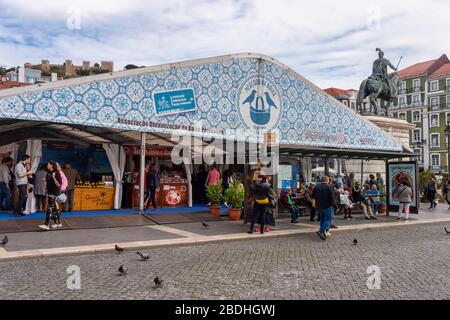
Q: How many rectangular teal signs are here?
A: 1